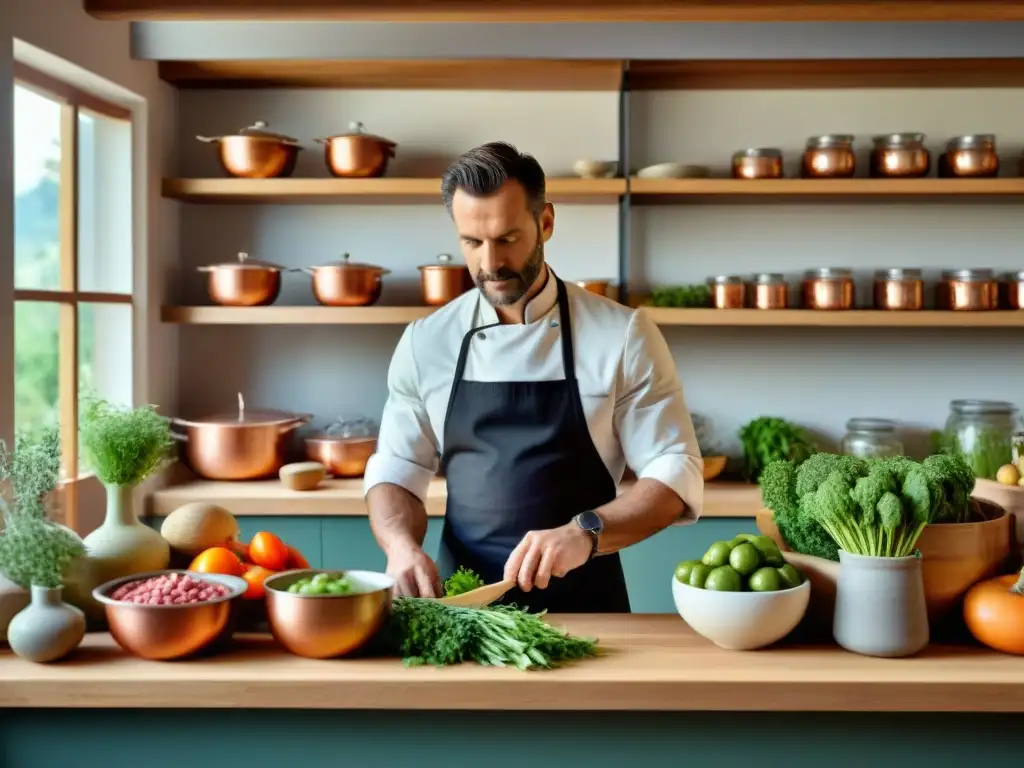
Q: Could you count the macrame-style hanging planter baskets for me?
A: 0